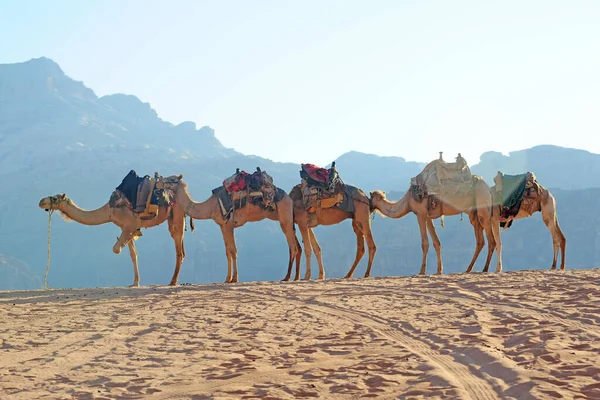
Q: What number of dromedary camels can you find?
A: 5